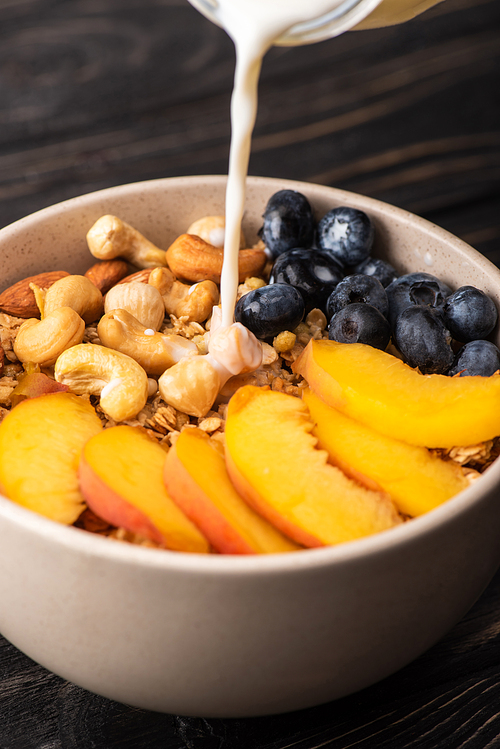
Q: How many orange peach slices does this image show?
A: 6